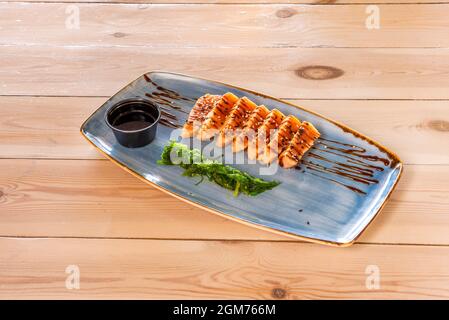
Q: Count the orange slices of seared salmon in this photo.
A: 7